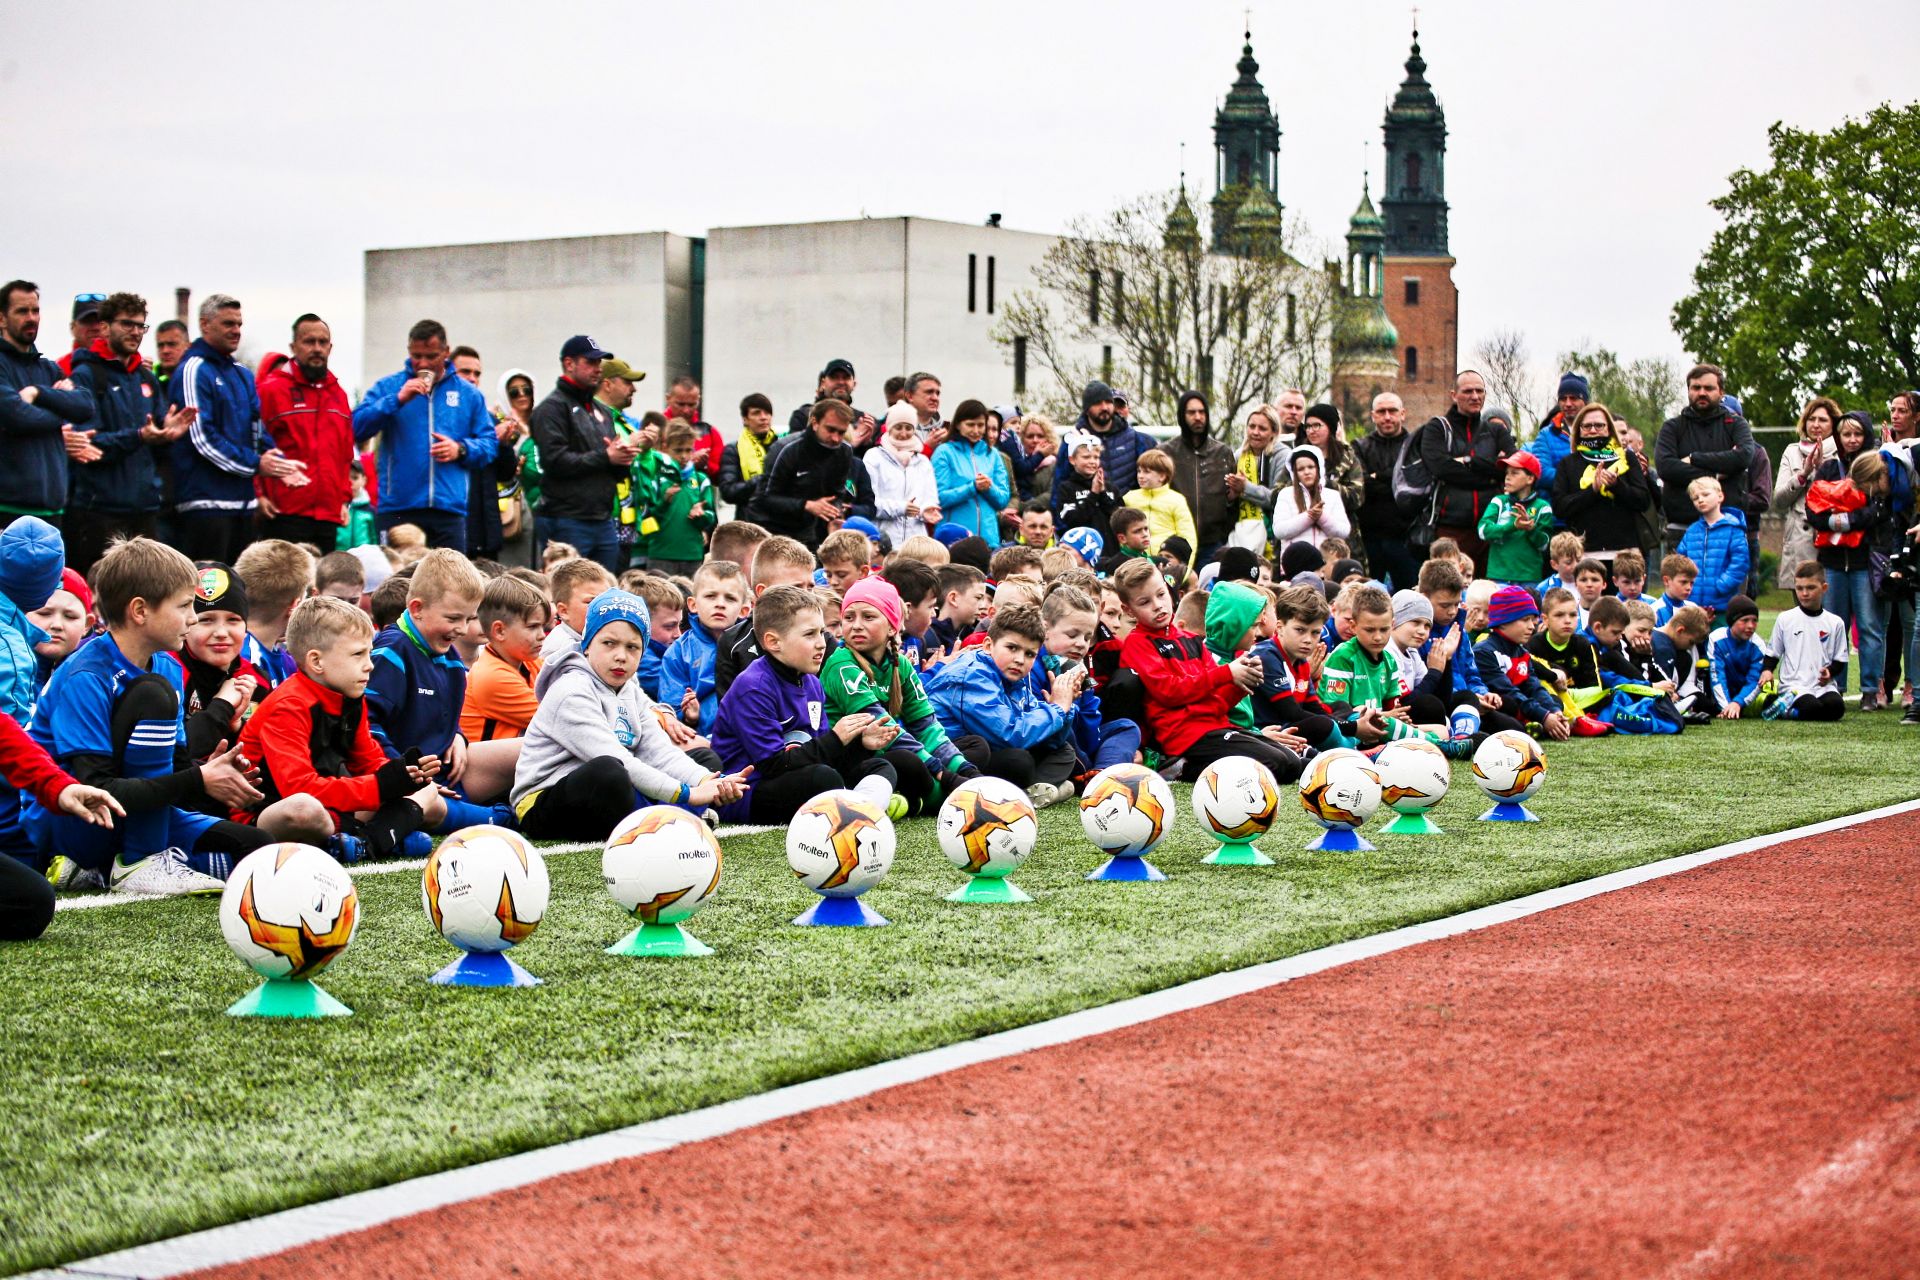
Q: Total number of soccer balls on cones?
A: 10